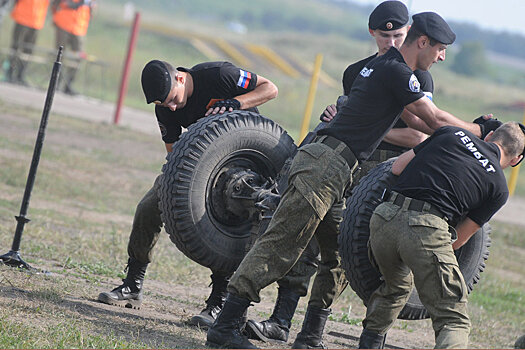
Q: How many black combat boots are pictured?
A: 6